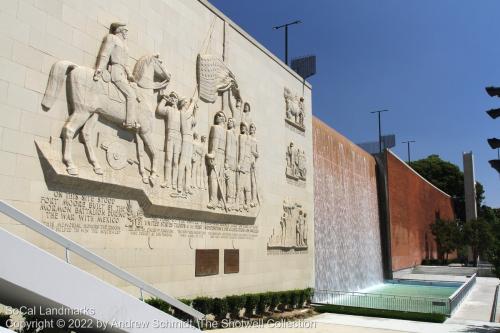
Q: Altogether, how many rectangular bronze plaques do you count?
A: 2